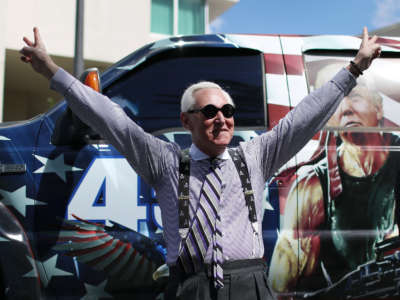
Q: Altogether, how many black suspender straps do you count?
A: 2